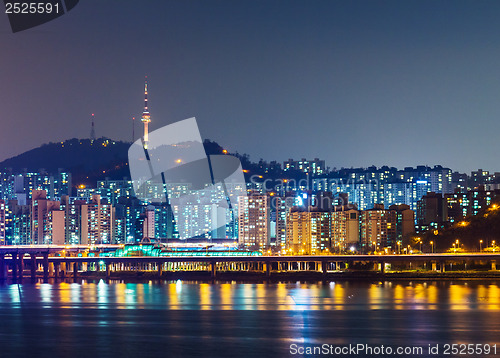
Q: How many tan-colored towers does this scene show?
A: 1